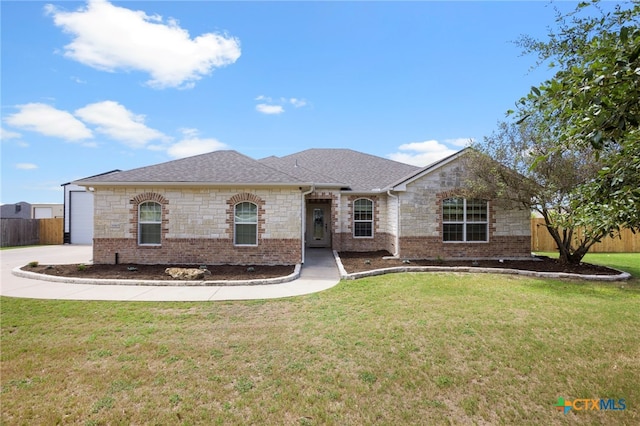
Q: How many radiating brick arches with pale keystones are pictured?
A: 0